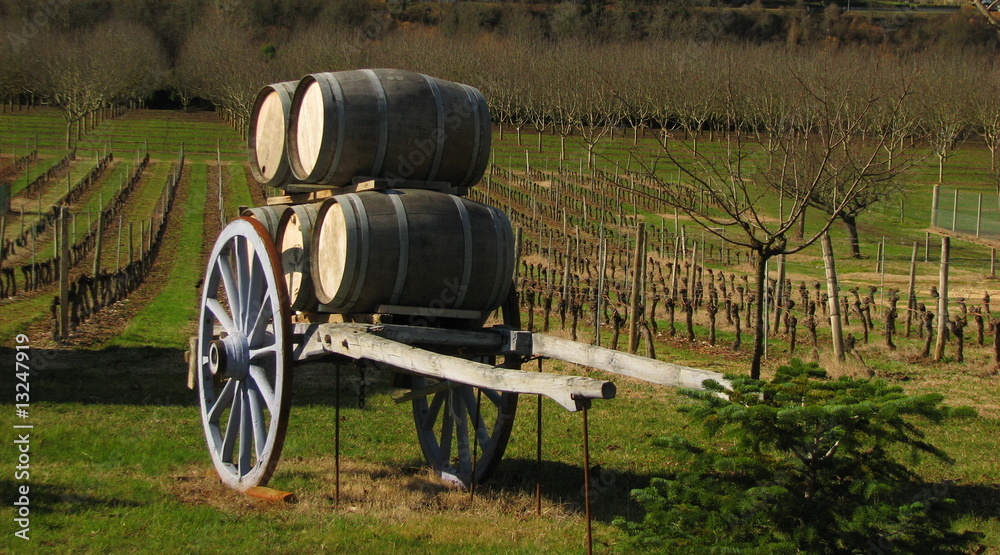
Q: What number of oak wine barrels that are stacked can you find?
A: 5